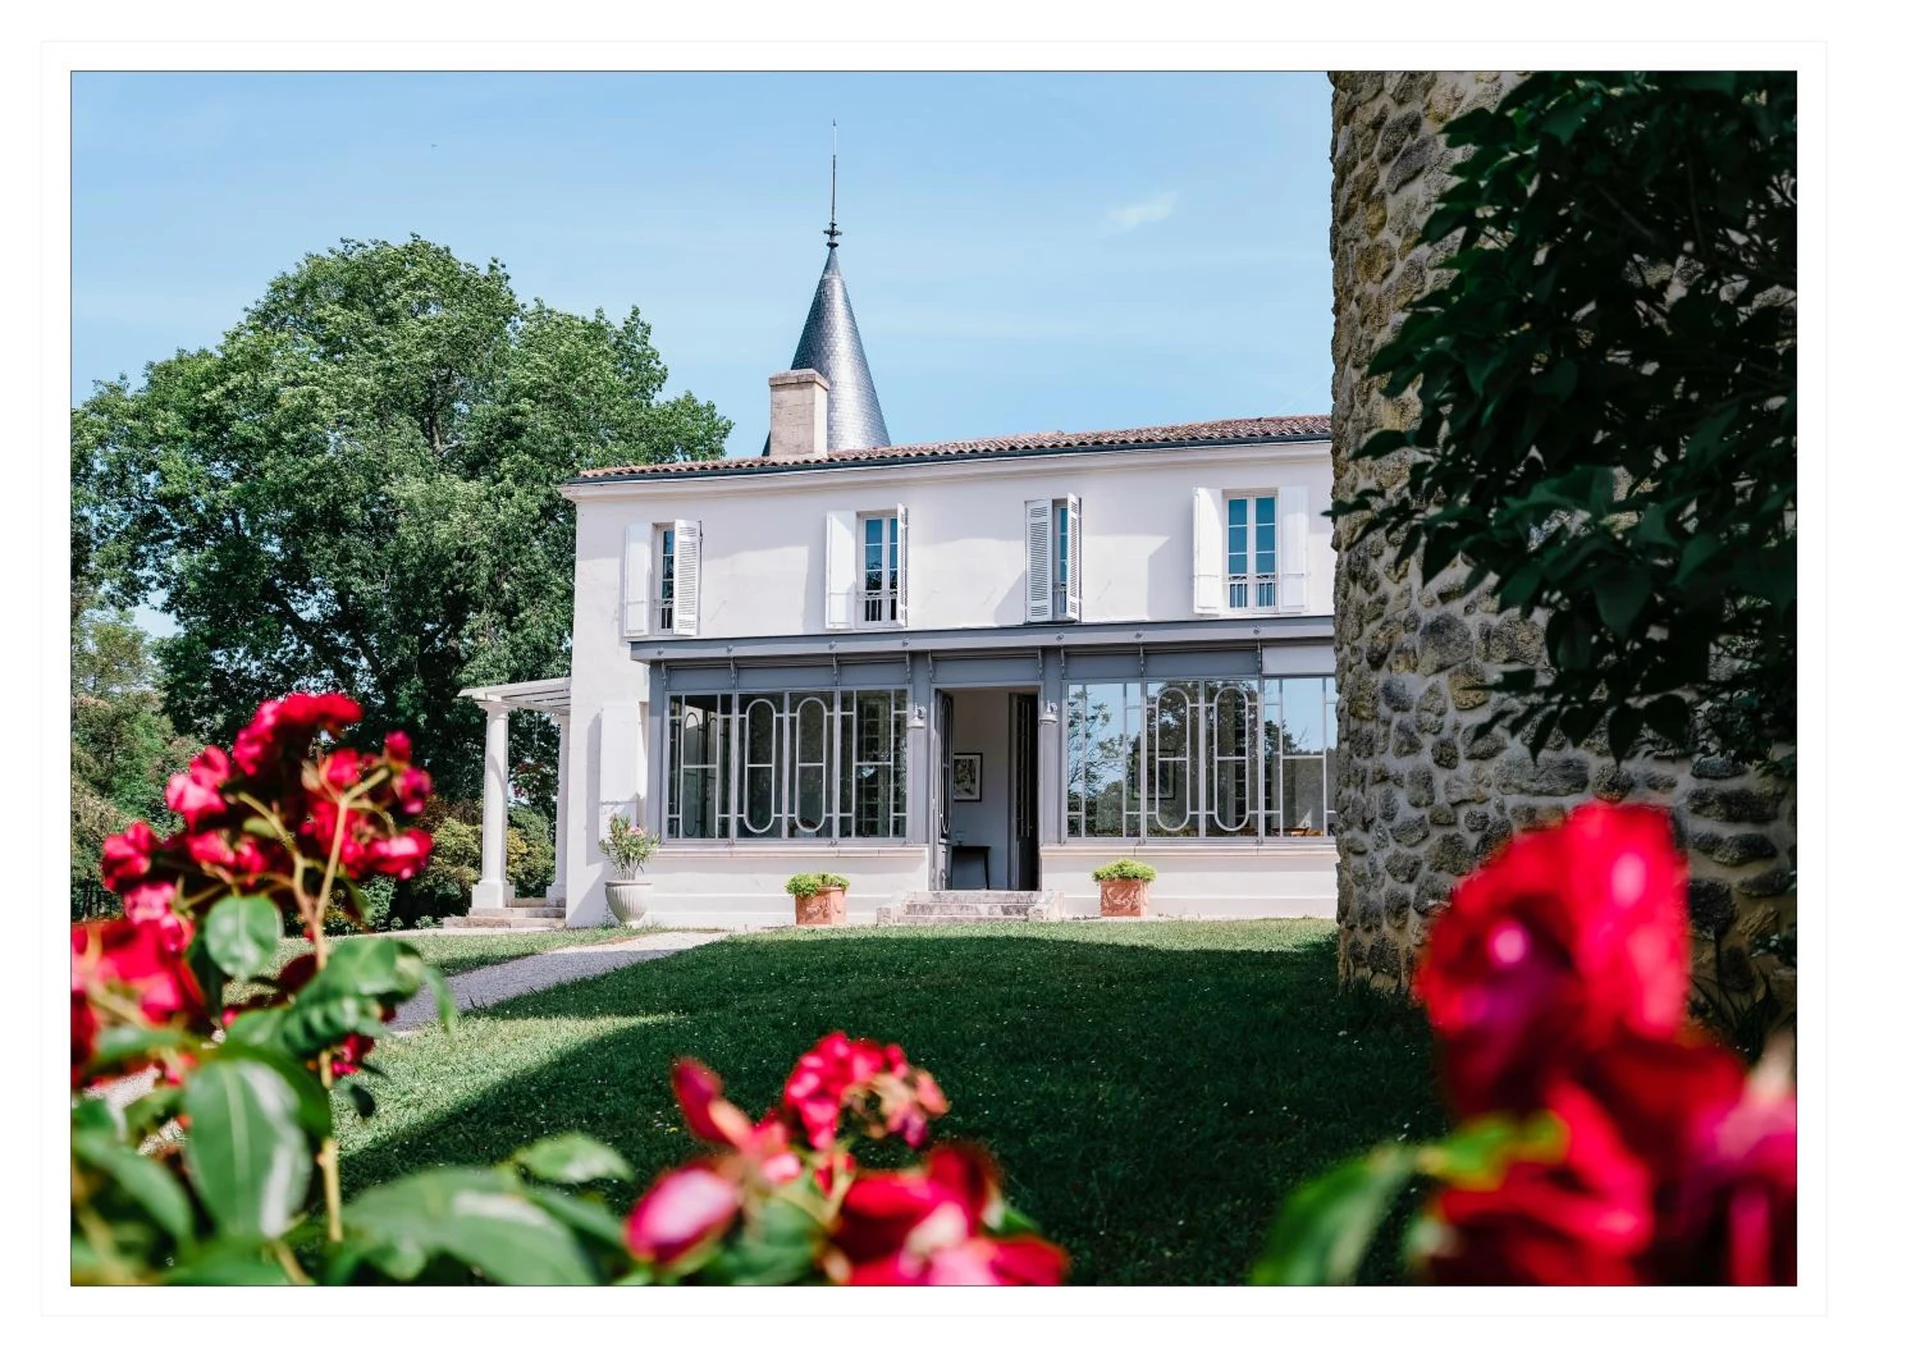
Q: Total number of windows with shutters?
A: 4